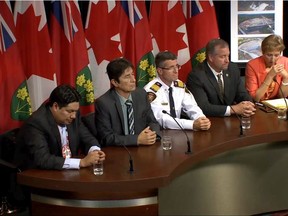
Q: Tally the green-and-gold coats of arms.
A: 4